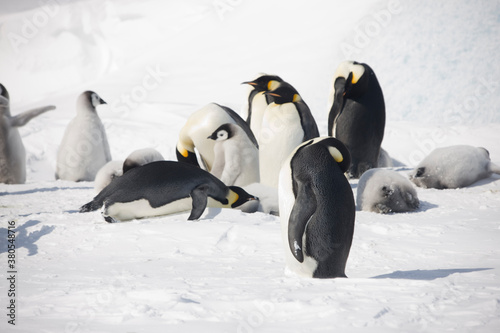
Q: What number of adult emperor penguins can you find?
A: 6